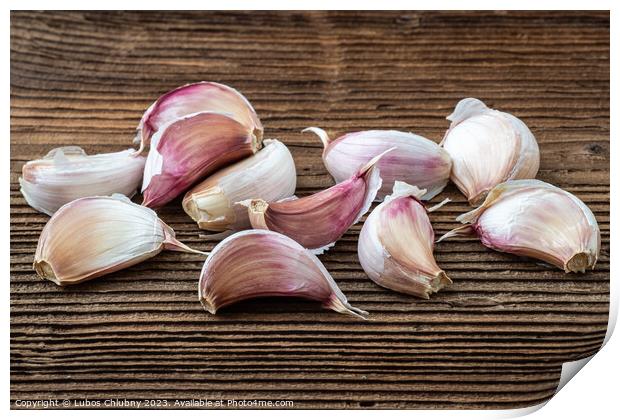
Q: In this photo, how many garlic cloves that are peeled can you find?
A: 0